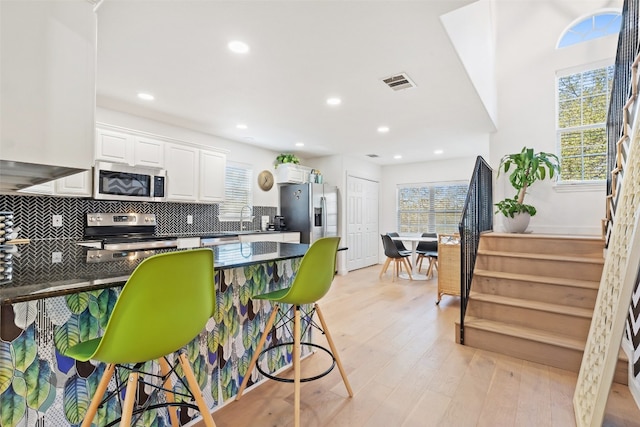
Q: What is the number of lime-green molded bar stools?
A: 2